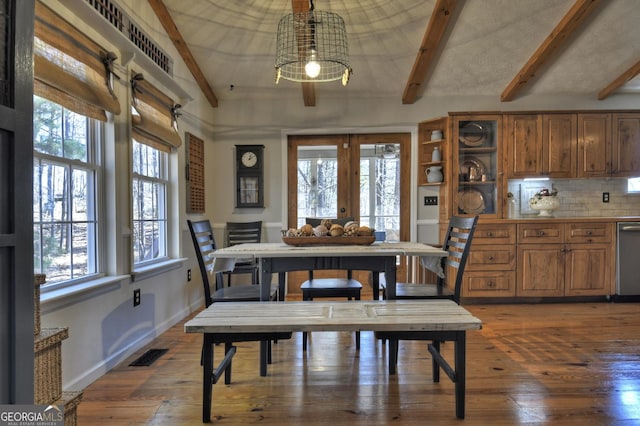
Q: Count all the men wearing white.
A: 0